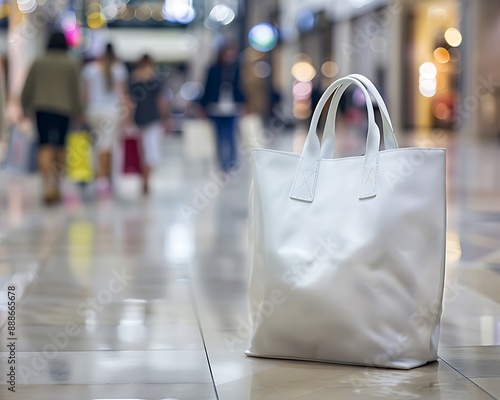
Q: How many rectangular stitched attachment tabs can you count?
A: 2